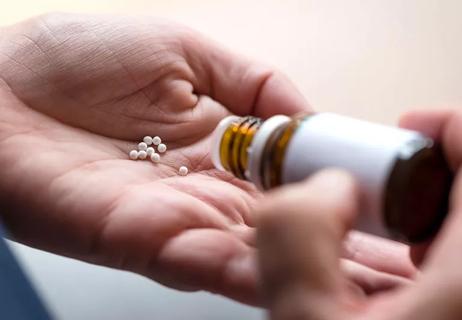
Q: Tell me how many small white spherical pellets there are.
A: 9